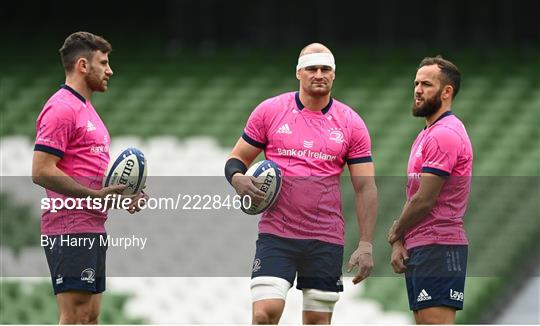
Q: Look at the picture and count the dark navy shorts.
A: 3